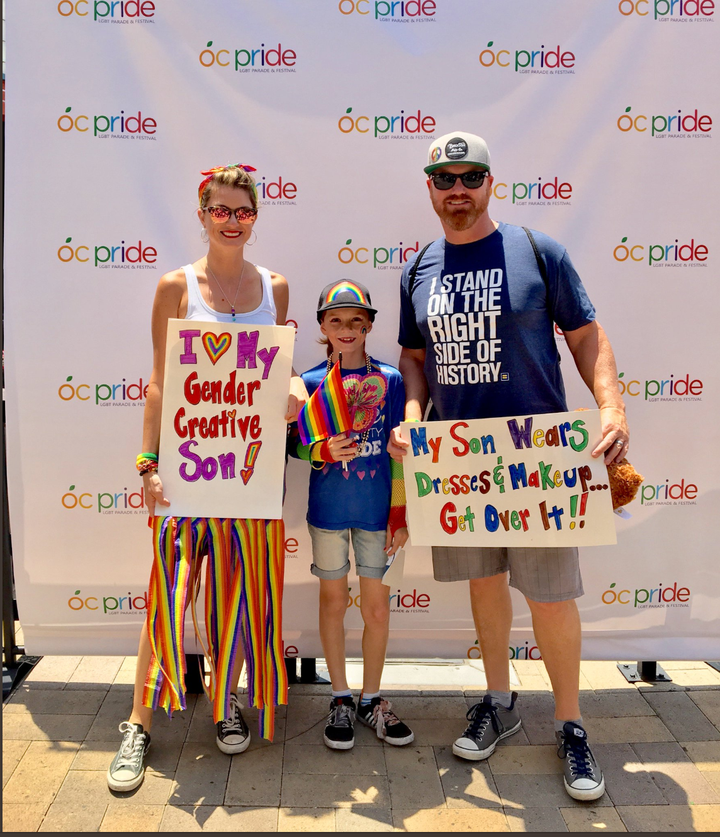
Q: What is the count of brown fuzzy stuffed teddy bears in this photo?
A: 1